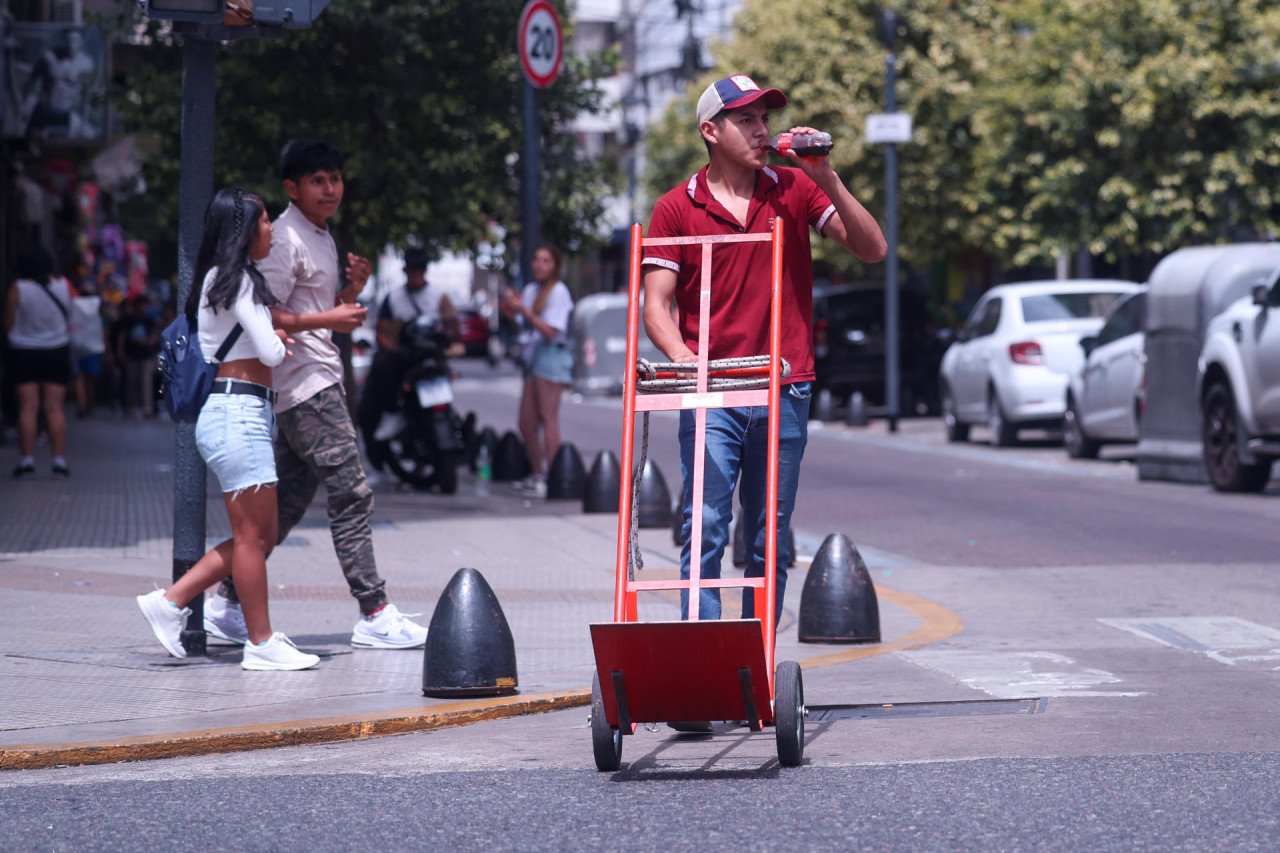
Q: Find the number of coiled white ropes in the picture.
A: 1